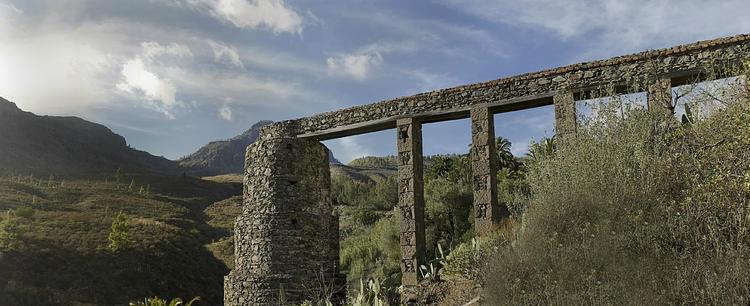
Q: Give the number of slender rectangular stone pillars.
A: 4